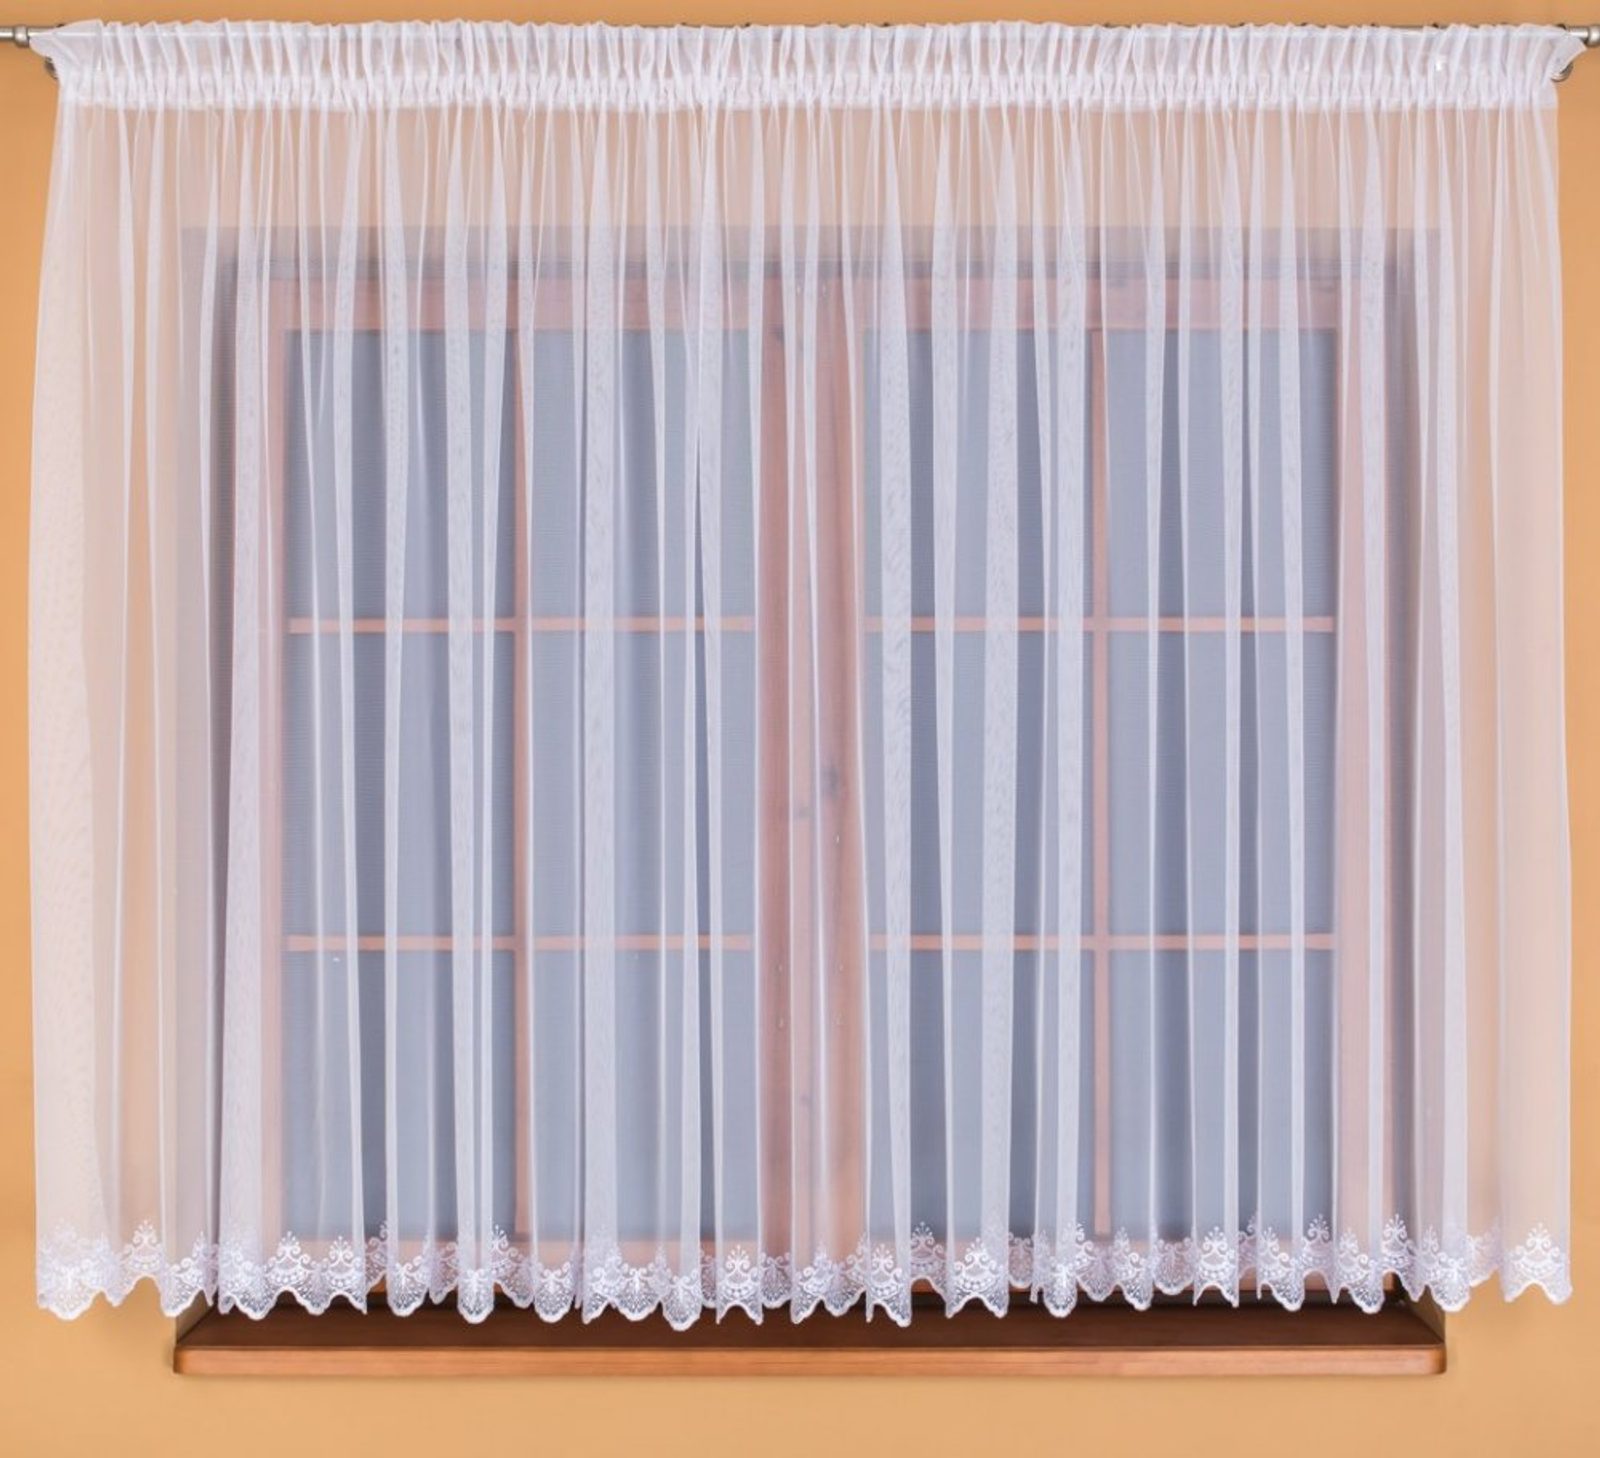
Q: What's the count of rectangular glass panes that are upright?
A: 12